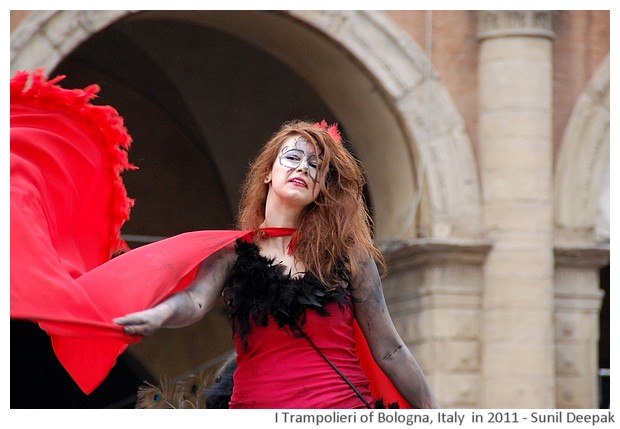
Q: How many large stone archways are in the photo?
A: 2